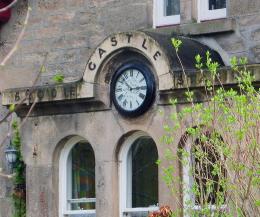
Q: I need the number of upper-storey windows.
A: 2